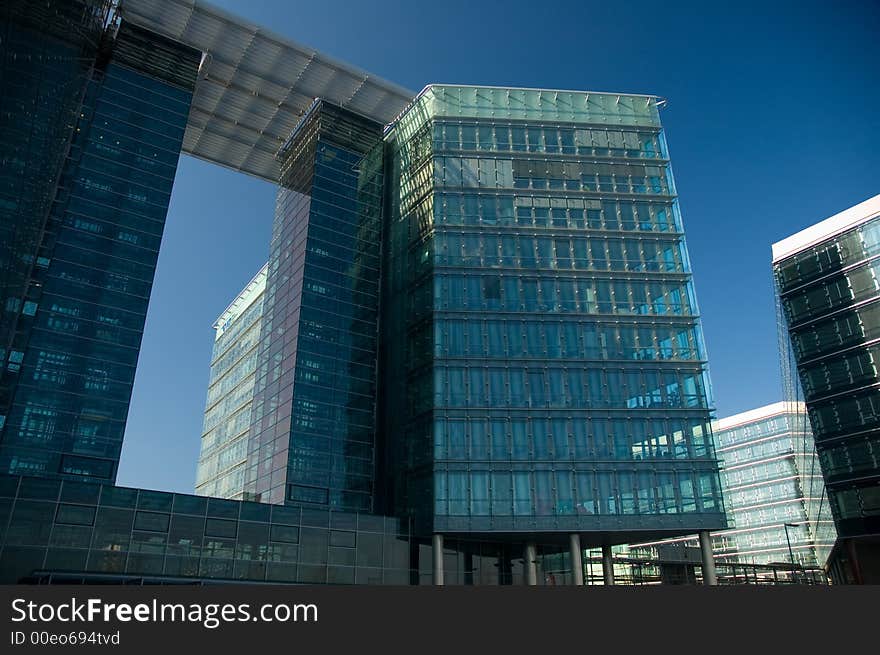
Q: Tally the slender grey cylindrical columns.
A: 5